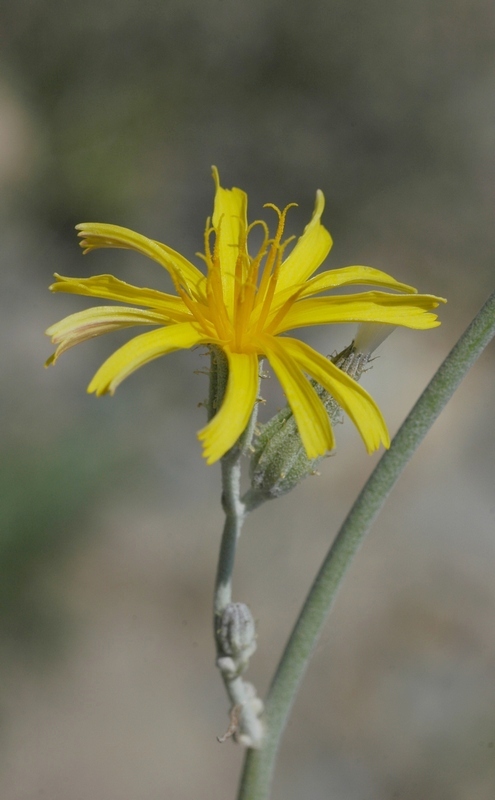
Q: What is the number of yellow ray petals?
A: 11